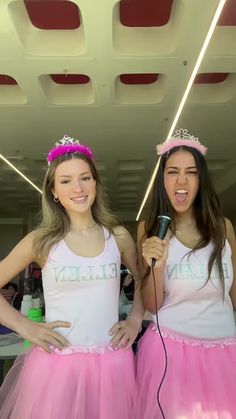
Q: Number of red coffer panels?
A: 7